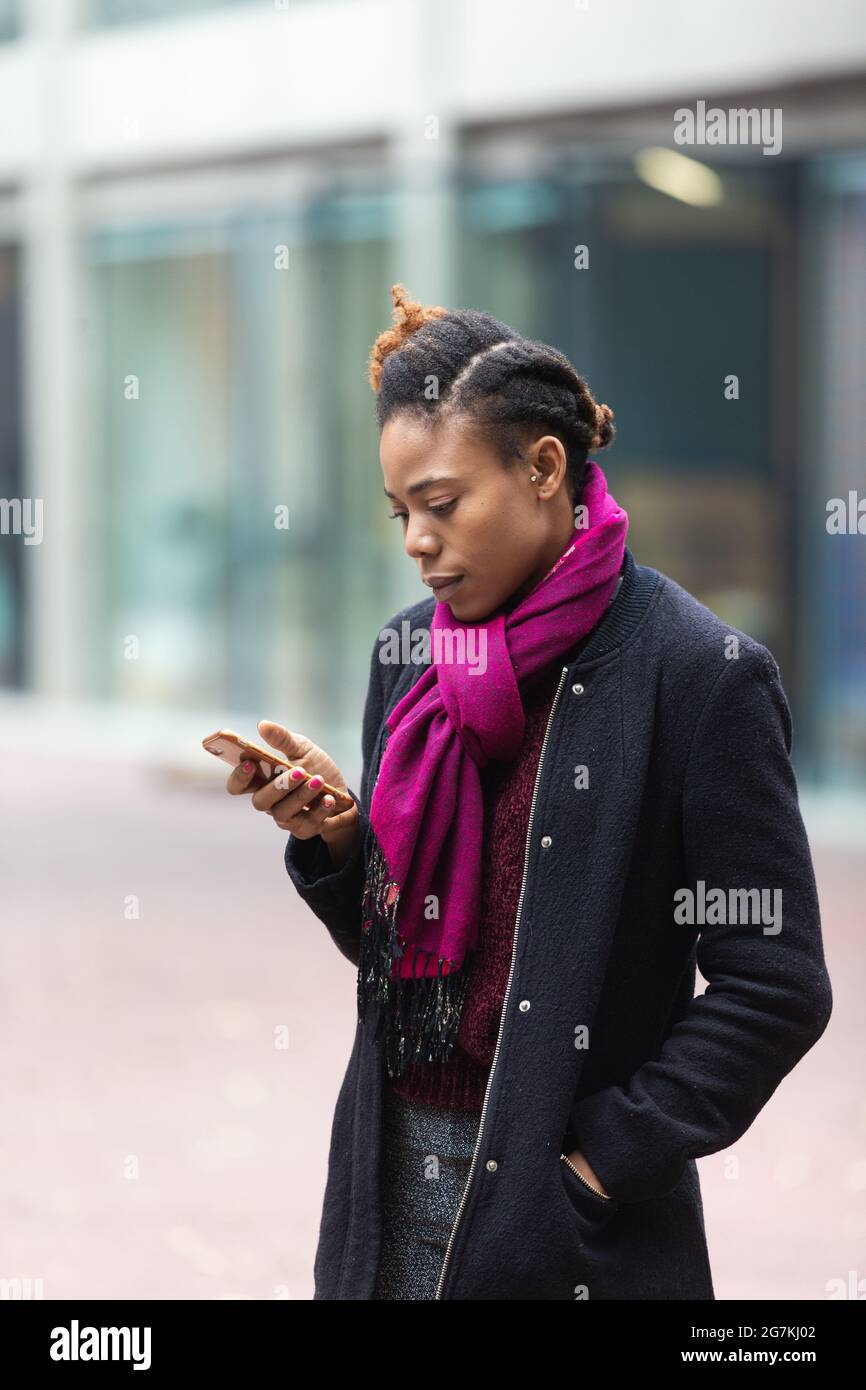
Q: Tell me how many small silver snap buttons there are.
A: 4